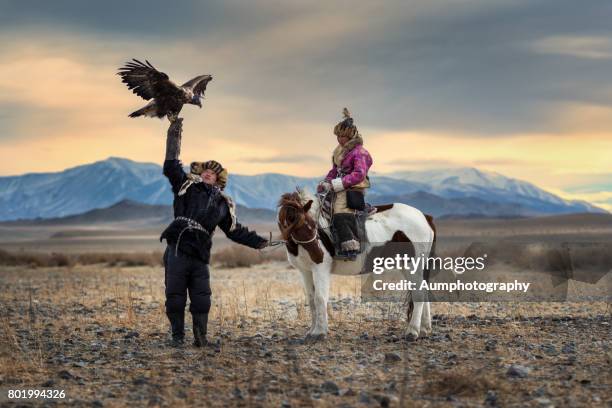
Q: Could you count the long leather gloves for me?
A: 1